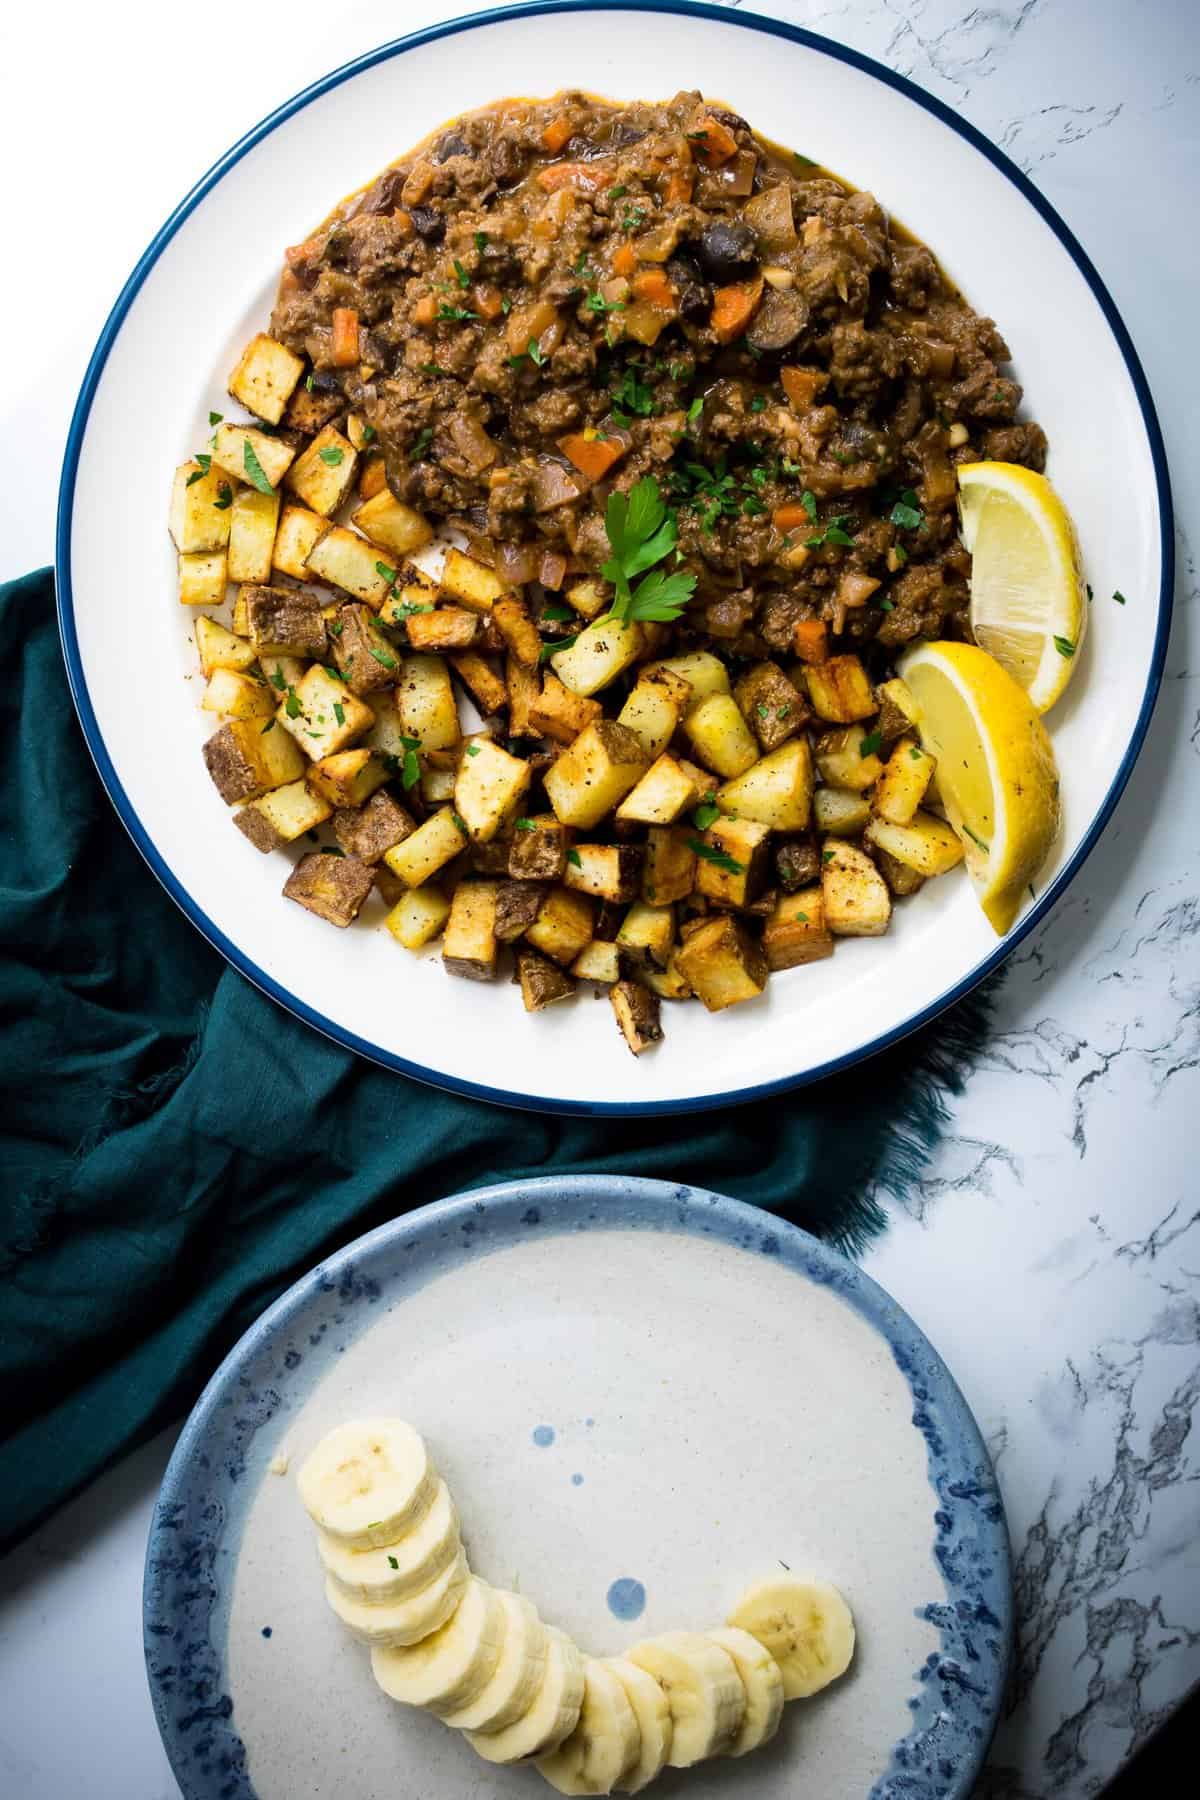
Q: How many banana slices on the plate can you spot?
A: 11